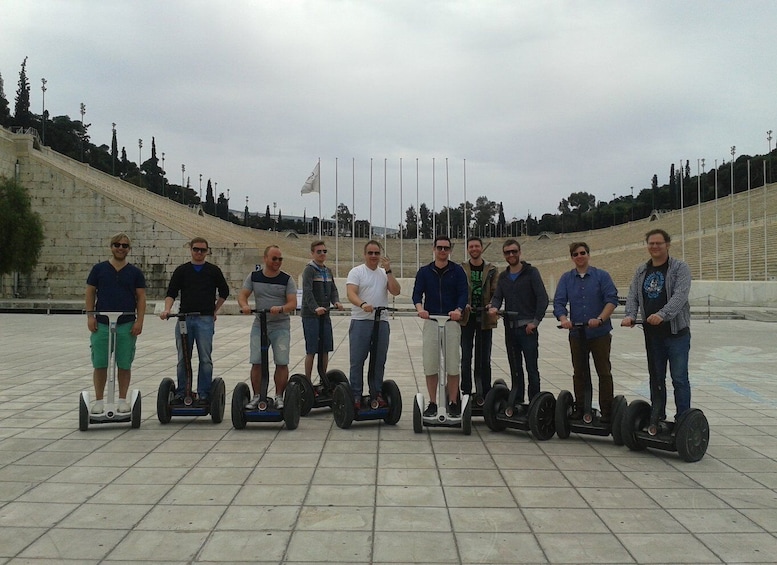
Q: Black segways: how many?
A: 8